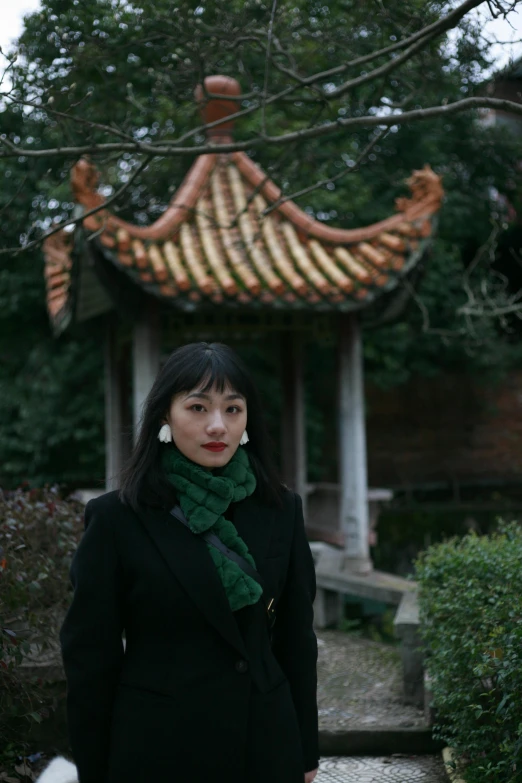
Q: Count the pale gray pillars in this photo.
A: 4